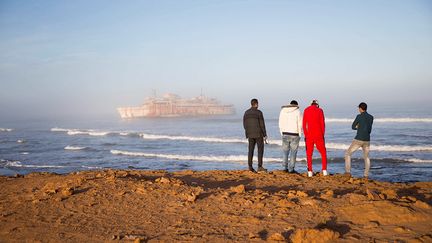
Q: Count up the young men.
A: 4